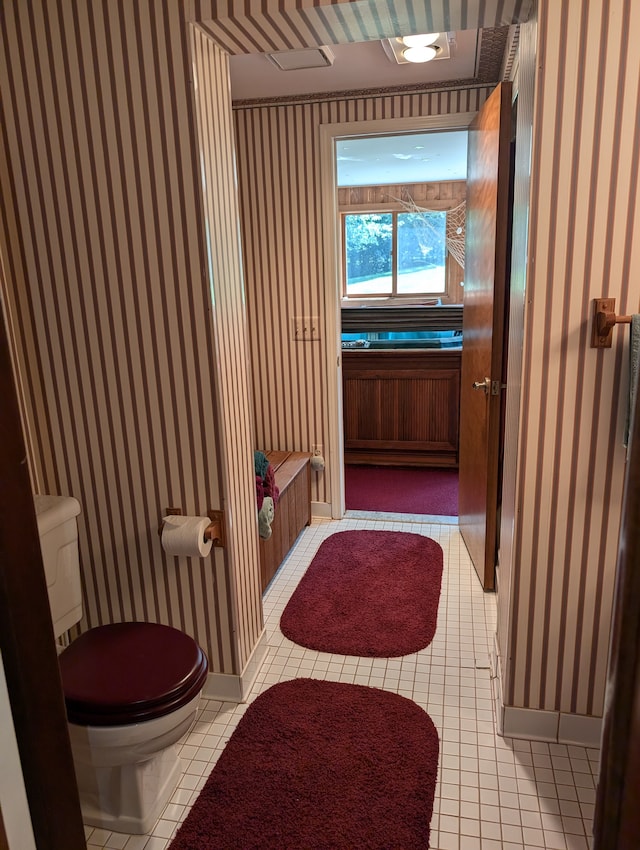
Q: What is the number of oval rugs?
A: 2